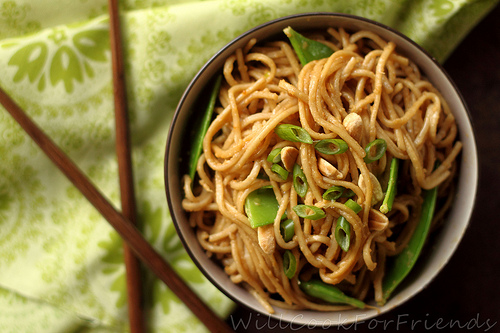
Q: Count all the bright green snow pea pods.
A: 6